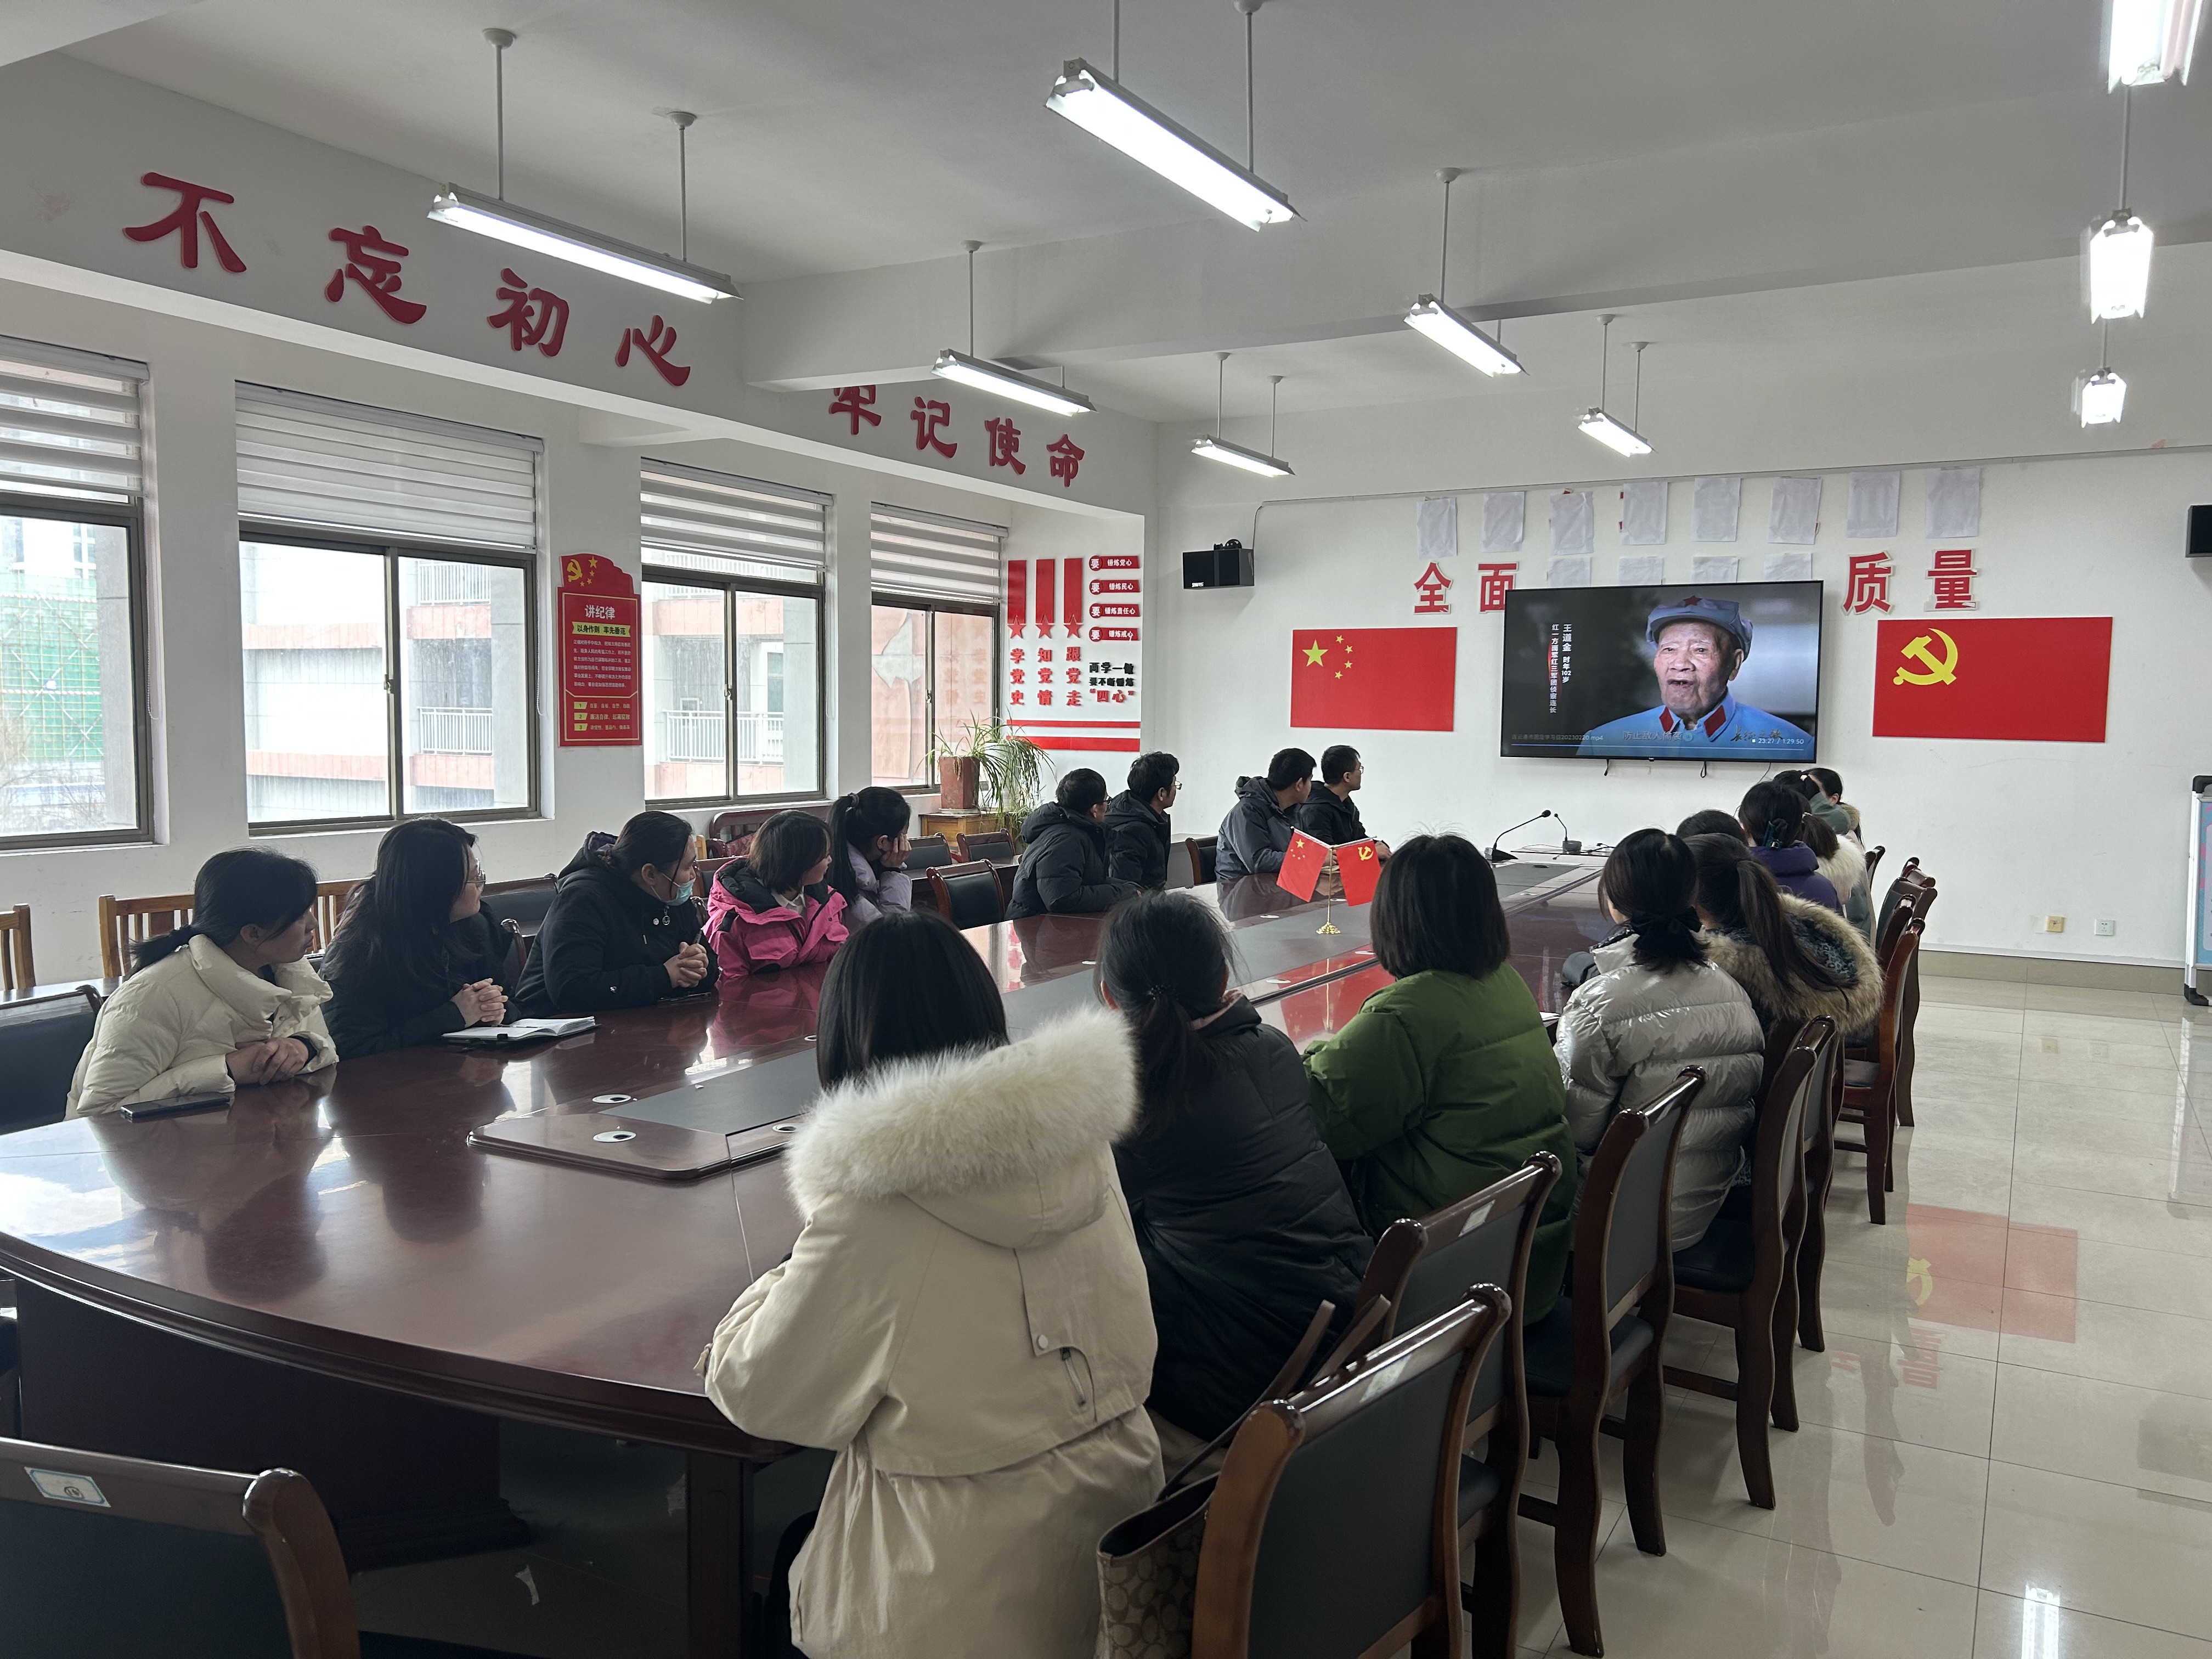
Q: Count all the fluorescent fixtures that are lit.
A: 9